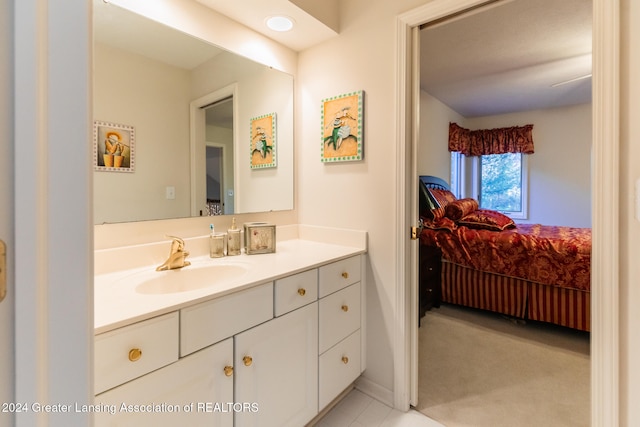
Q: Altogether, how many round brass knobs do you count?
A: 7